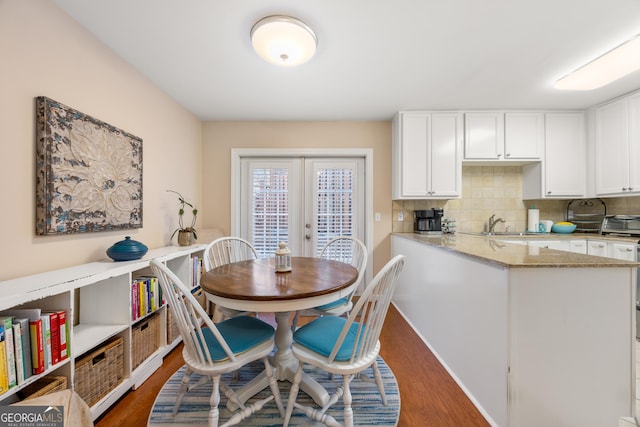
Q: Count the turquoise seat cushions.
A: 3